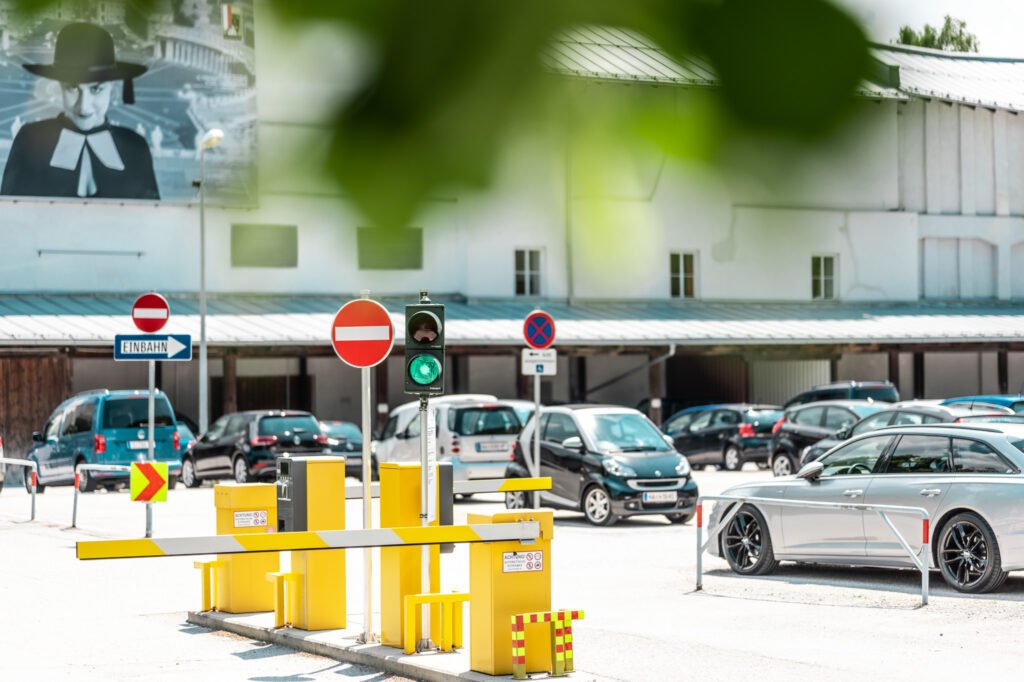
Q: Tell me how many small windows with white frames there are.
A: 3